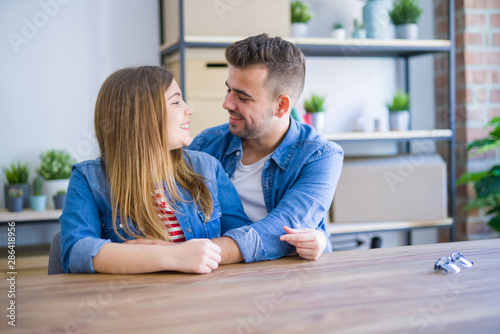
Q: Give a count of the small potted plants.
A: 11